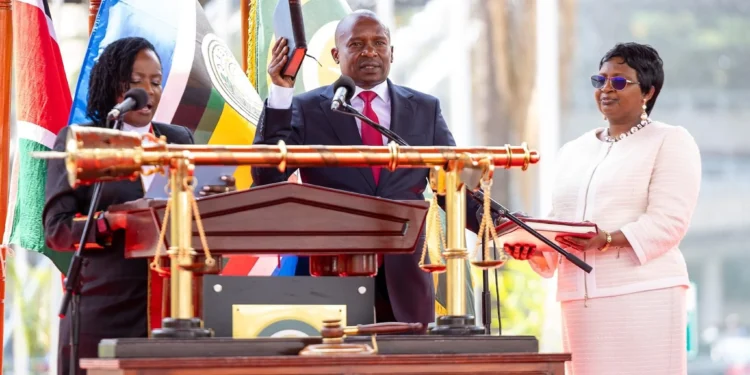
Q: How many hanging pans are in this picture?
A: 4